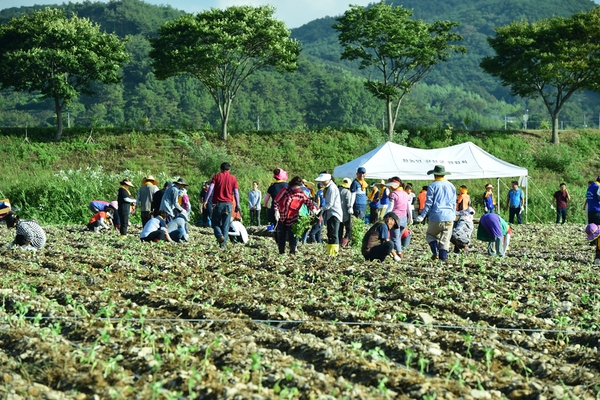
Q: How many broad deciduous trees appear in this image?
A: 4